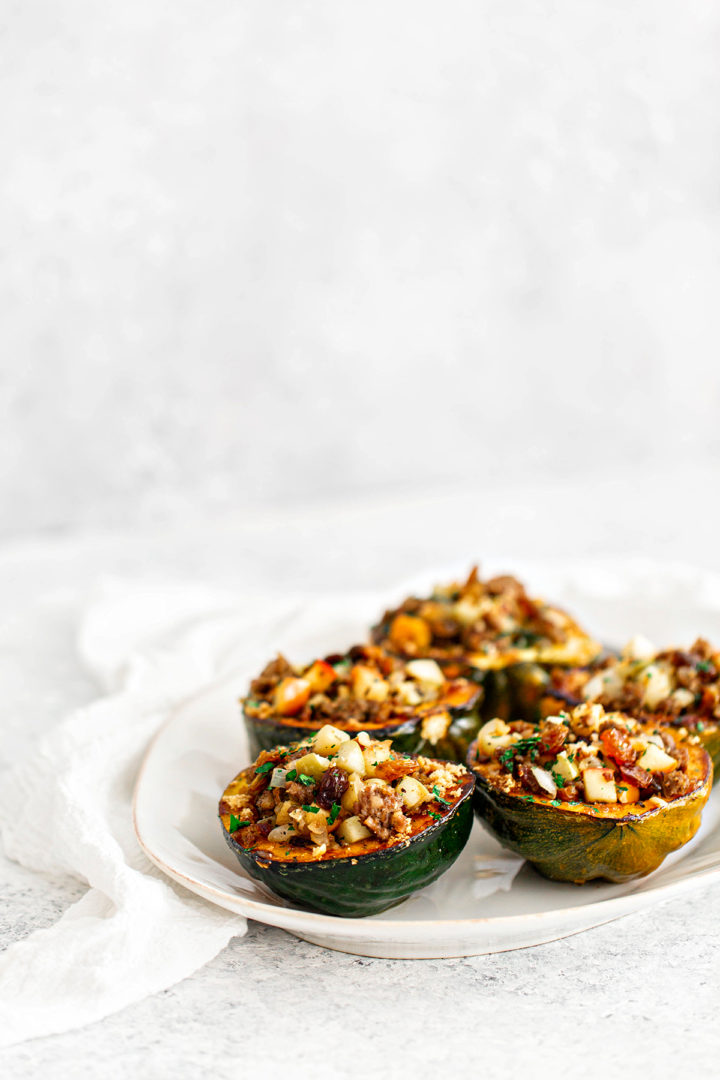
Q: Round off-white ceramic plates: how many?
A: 1